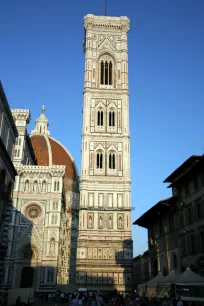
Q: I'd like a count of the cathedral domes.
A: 1